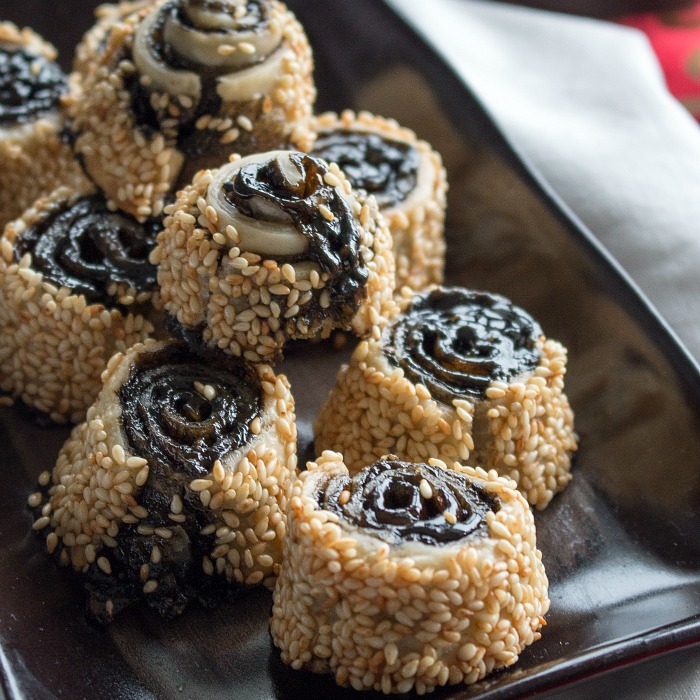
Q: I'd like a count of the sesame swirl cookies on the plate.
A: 8